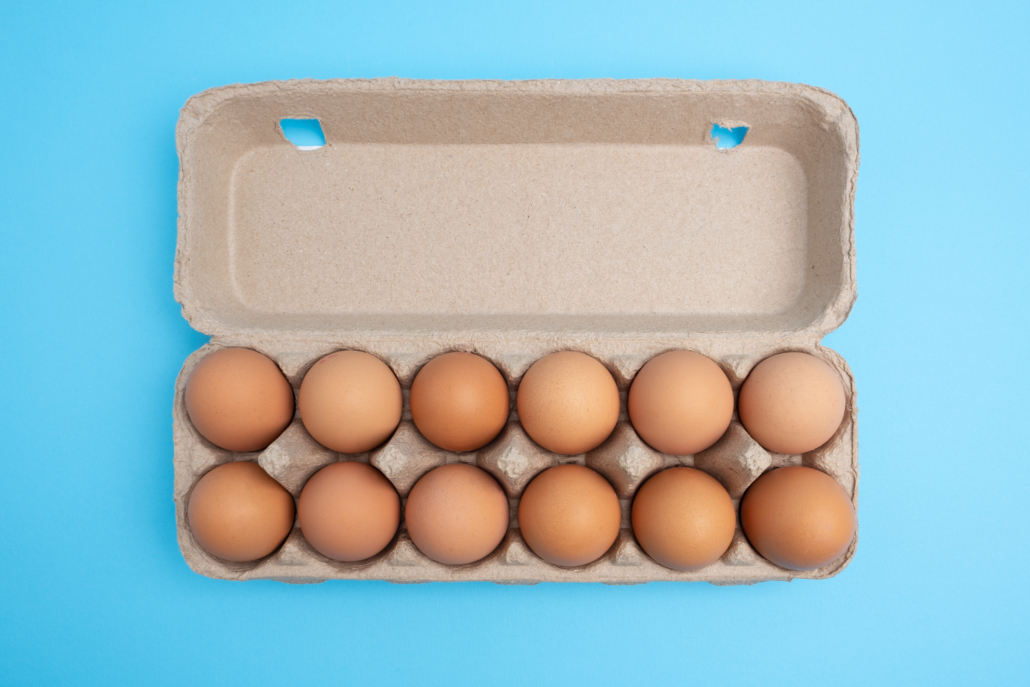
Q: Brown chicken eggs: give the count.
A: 12